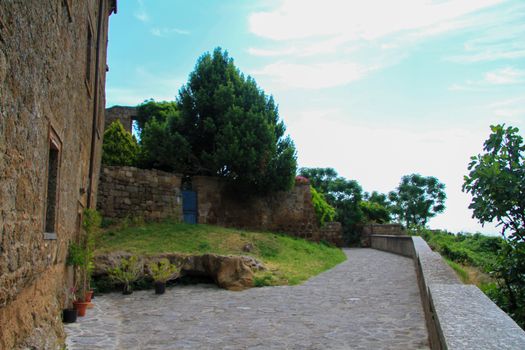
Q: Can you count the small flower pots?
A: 5